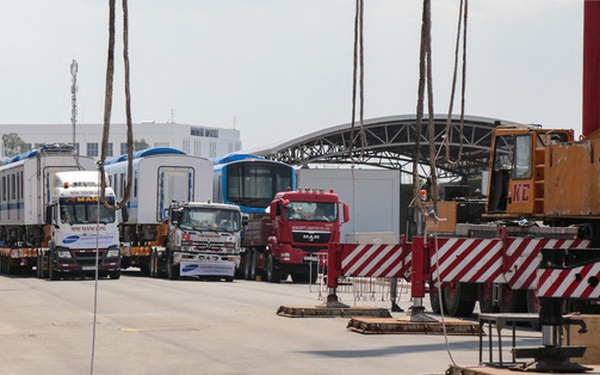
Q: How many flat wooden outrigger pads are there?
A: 3